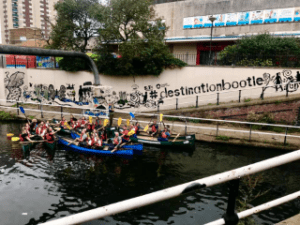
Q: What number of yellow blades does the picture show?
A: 10